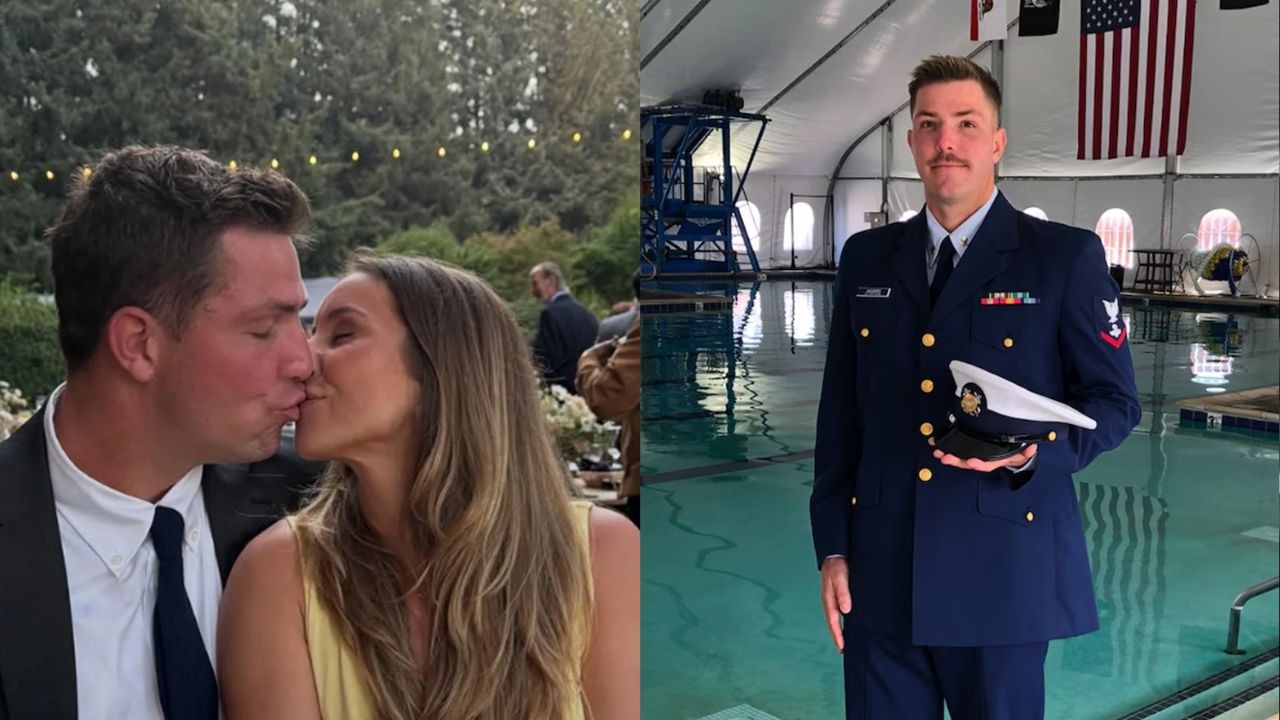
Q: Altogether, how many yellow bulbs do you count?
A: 13